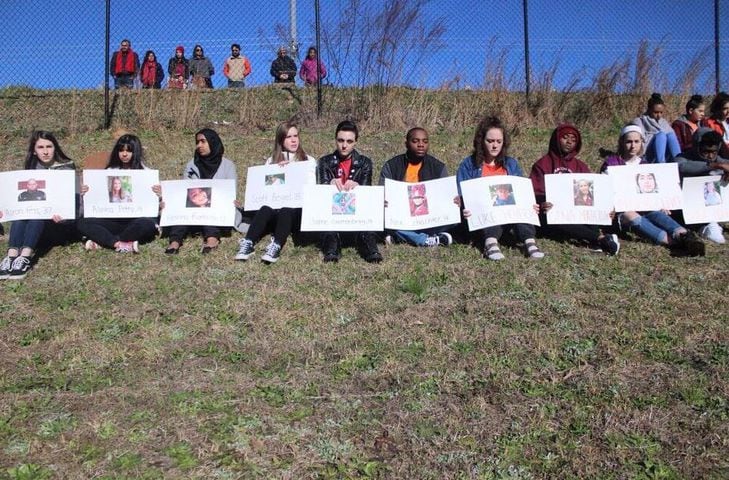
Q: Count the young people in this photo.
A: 13